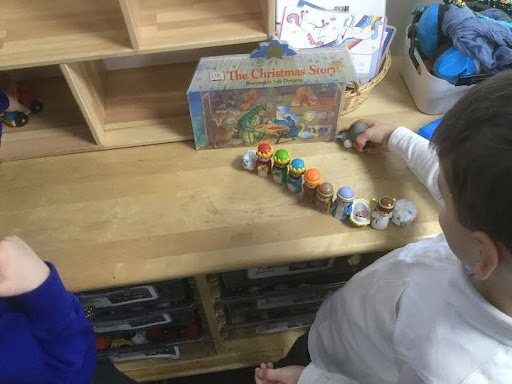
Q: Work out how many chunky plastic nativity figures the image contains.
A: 11